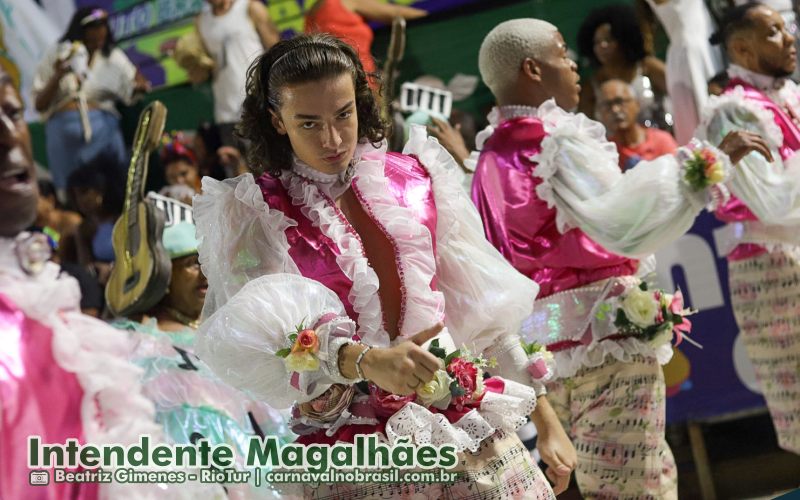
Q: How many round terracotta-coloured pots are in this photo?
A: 0